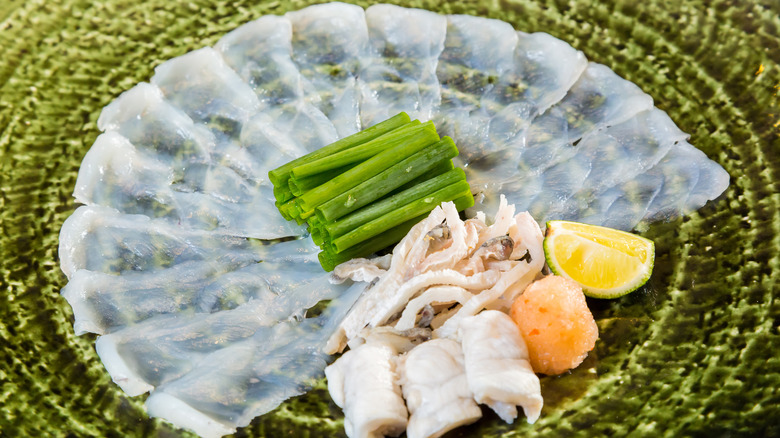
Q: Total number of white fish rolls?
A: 3